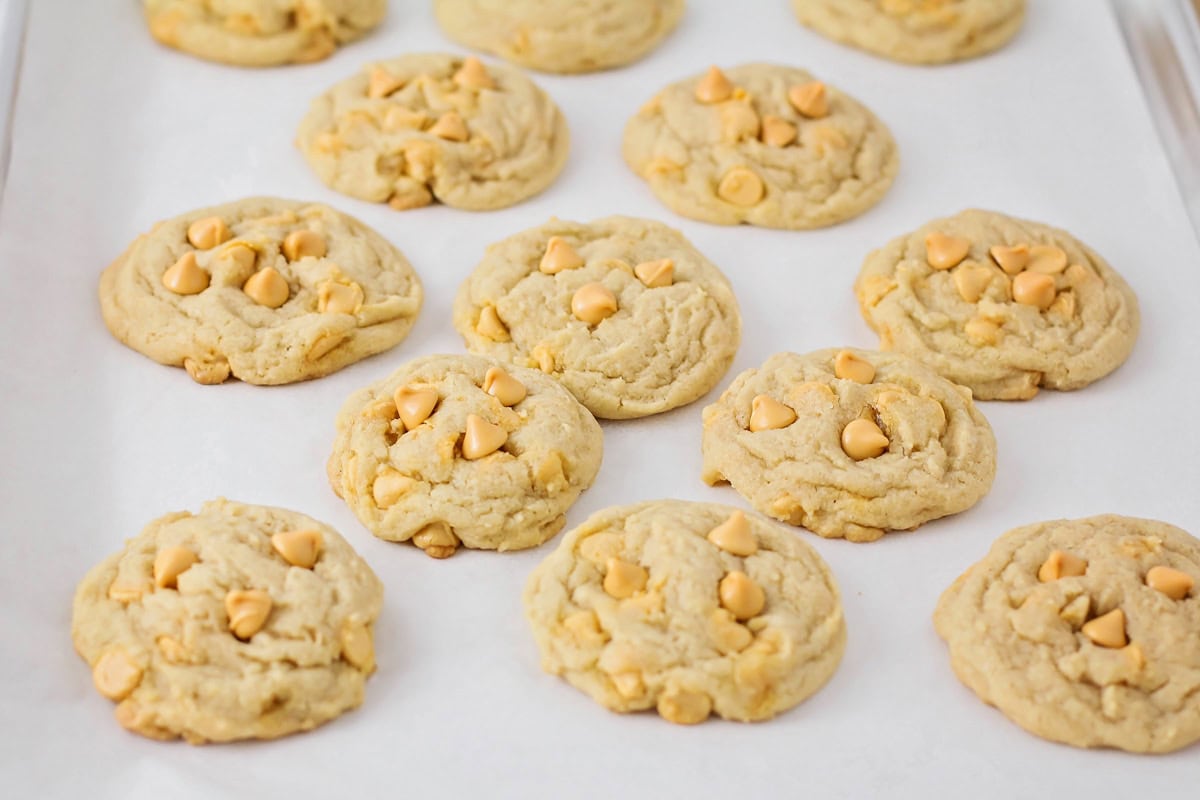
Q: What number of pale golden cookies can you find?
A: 13